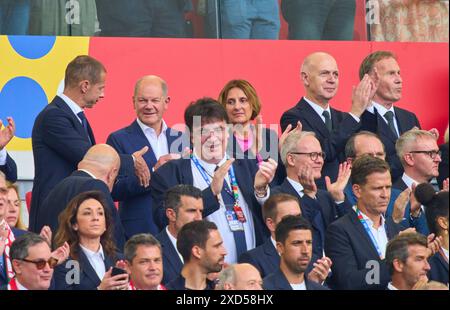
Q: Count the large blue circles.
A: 2